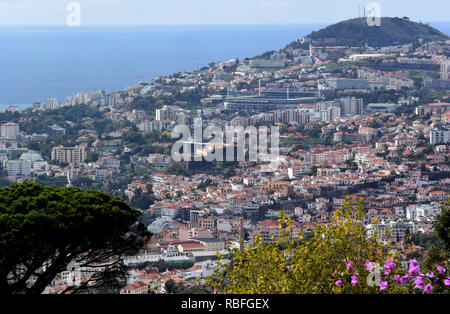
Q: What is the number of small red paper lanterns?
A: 0